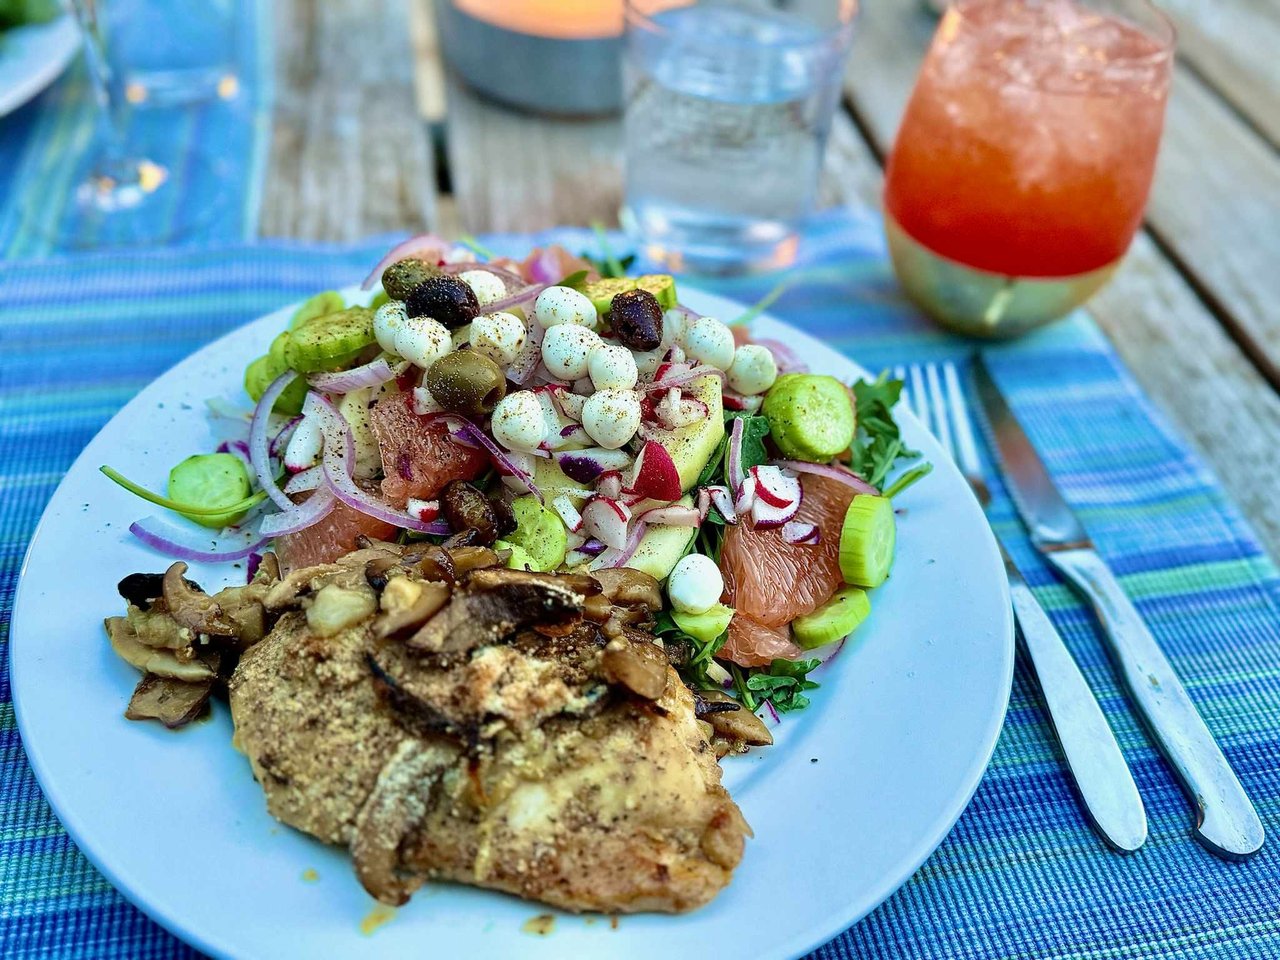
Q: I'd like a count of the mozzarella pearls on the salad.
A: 12